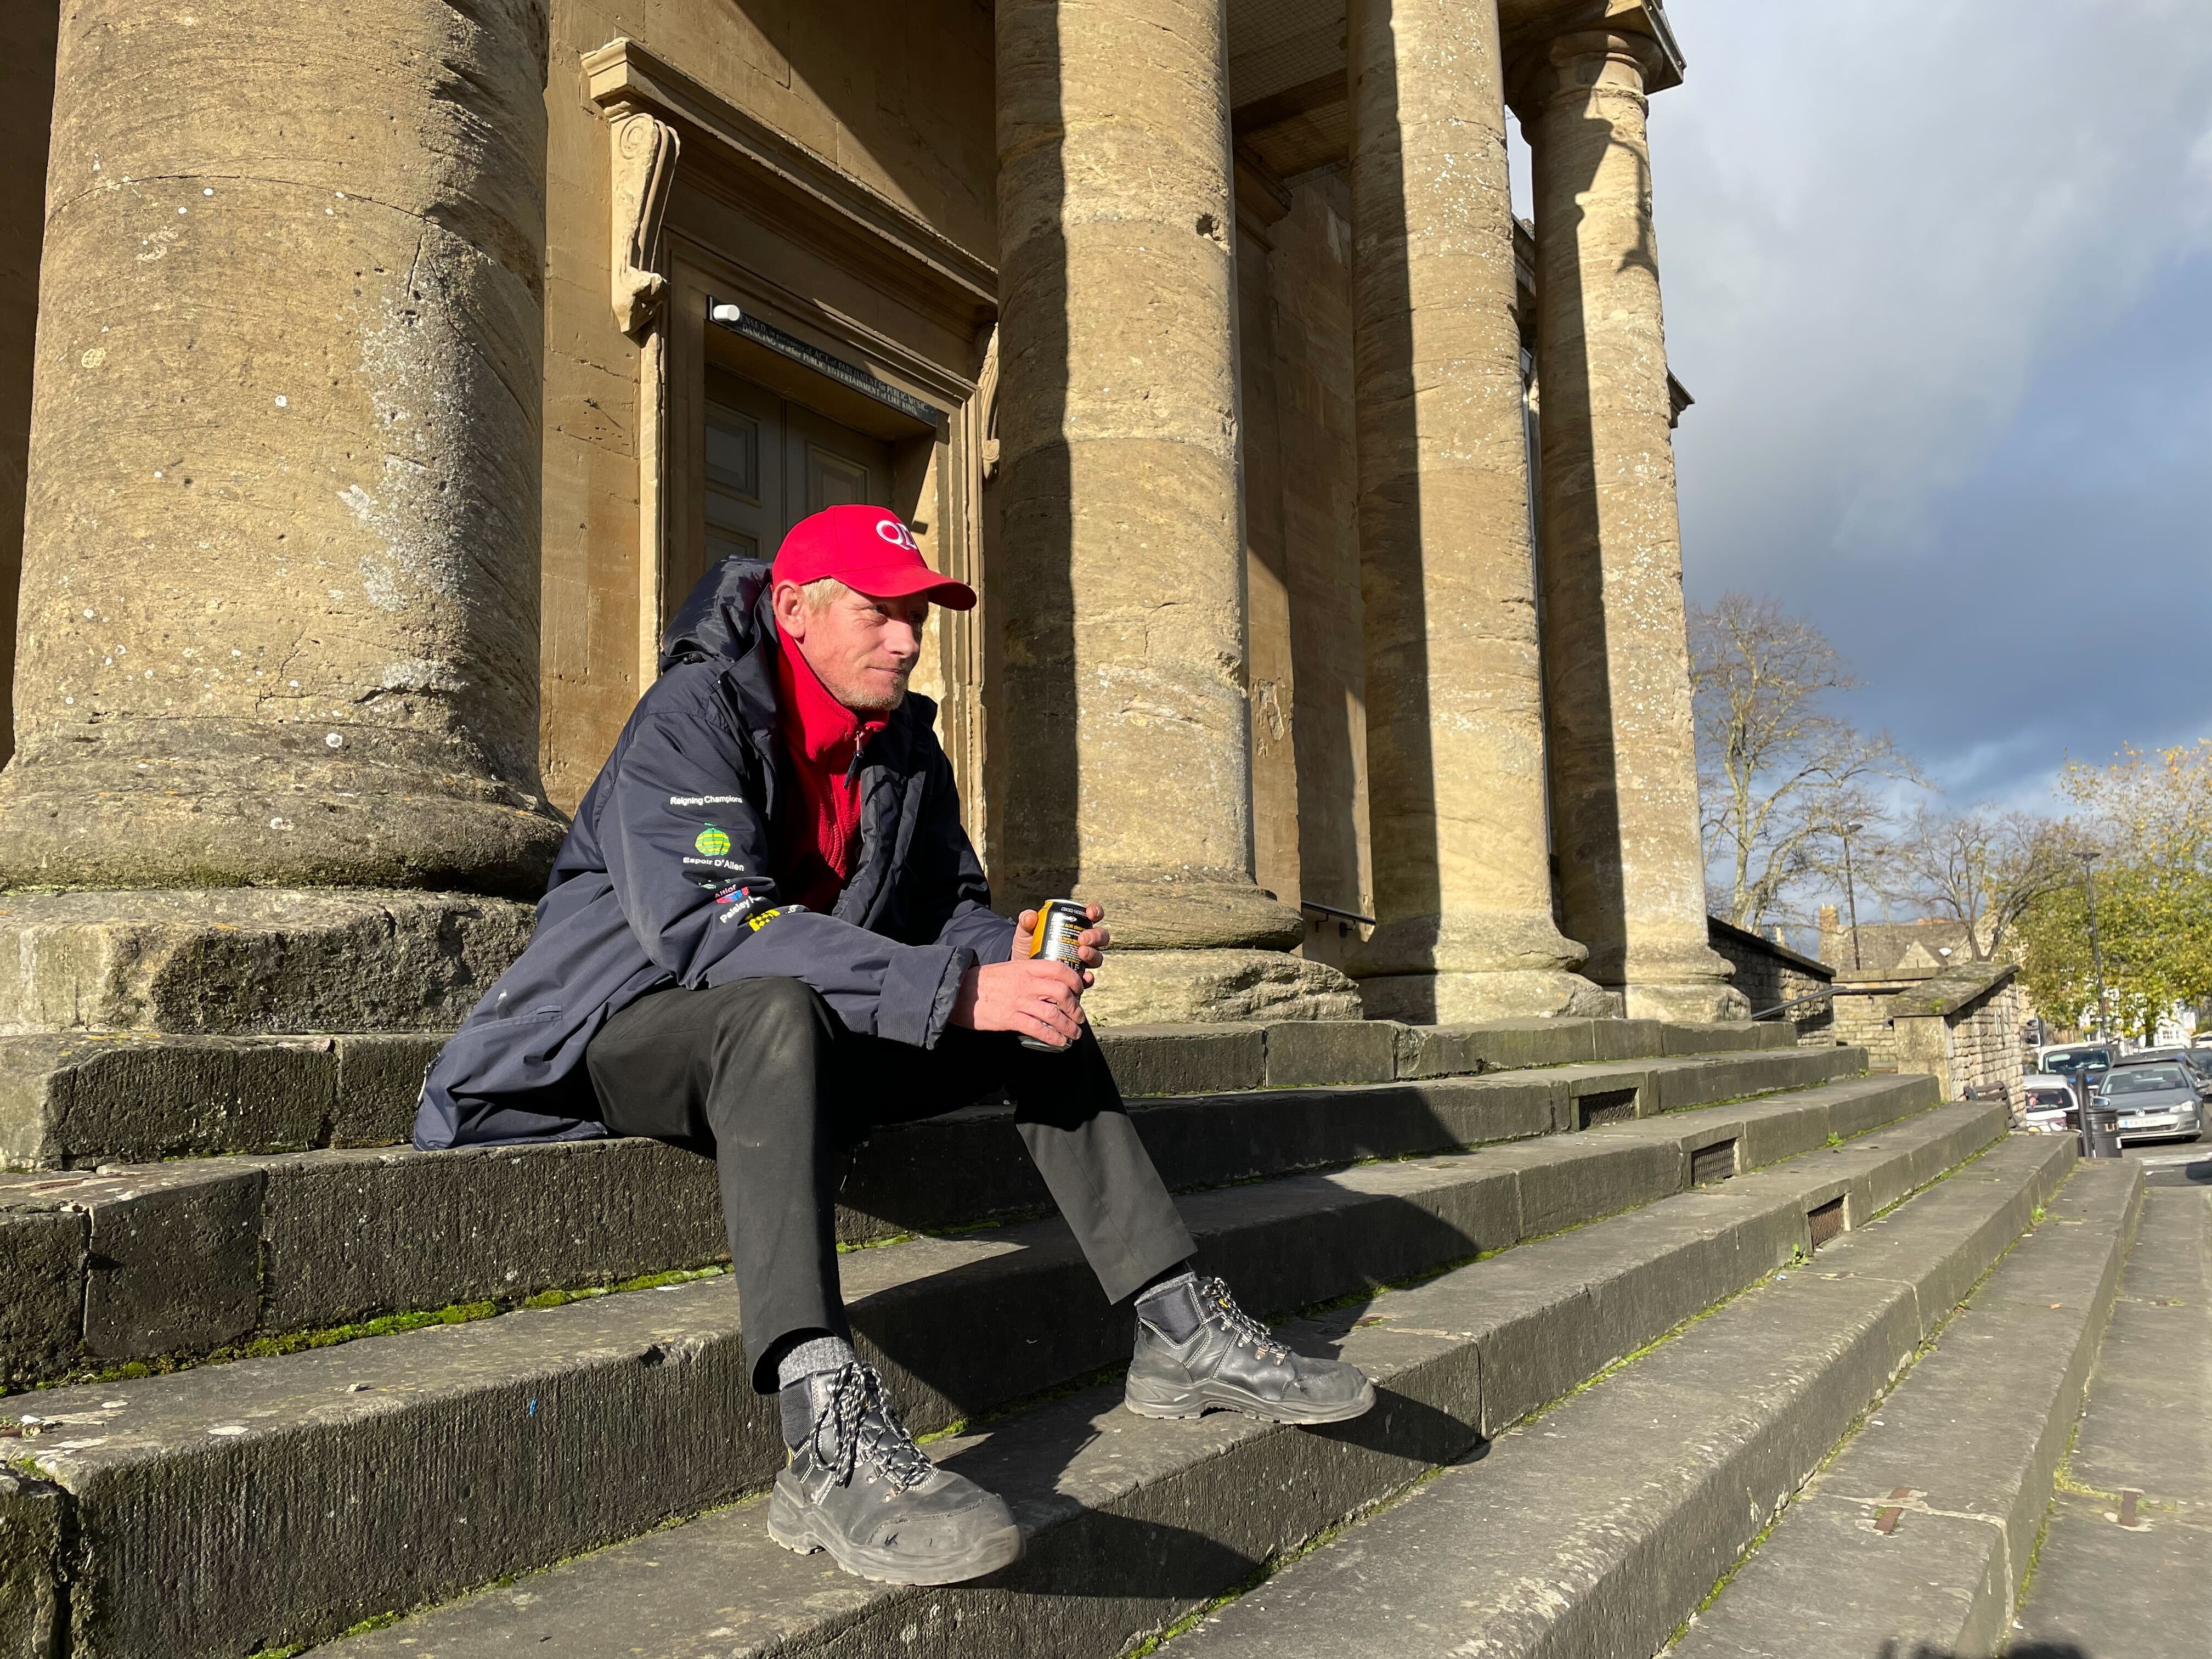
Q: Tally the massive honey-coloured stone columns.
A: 4